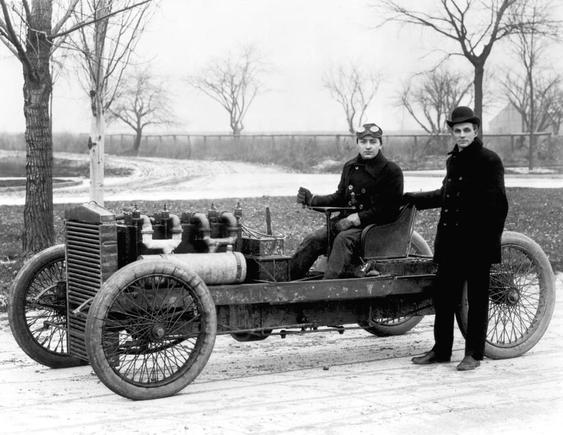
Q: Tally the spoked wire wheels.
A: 4